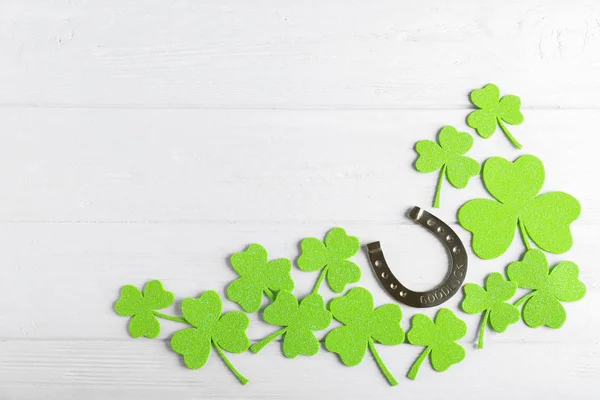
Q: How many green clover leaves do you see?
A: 12